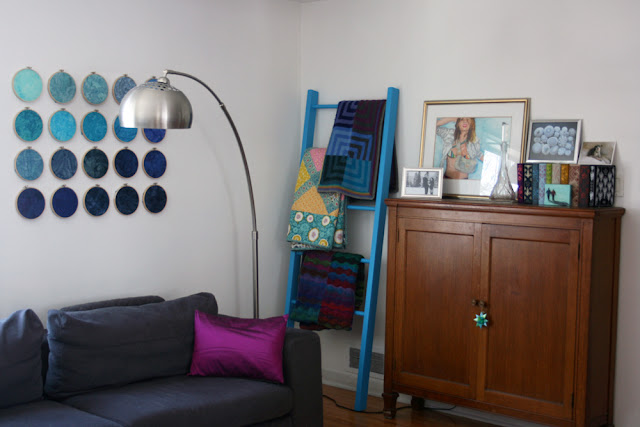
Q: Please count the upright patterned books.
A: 10